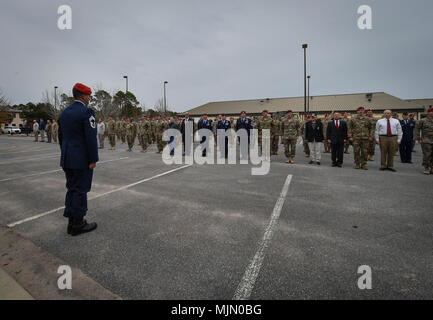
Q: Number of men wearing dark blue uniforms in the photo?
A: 5